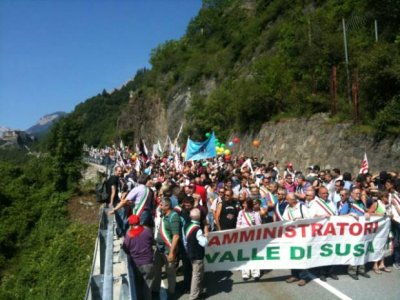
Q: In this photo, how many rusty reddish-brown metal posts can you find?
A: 2